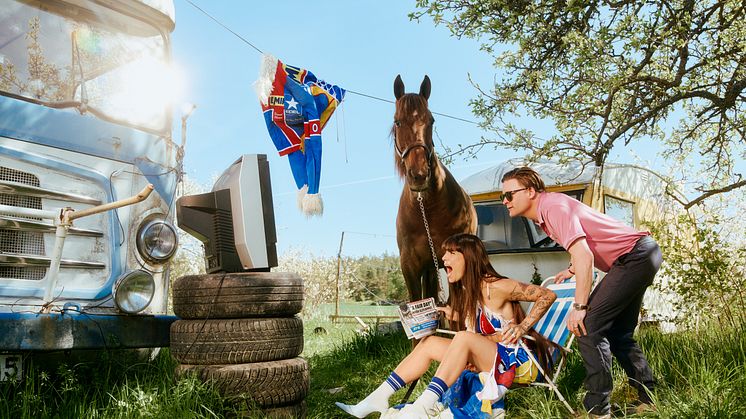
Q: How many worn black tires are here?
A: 4